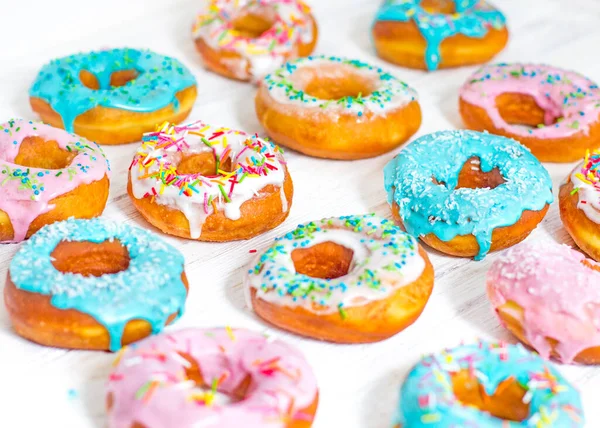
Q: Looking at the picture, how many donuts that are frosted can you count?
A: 14